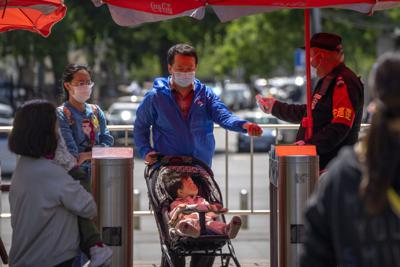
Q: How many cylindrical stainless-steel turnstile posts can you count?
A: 2